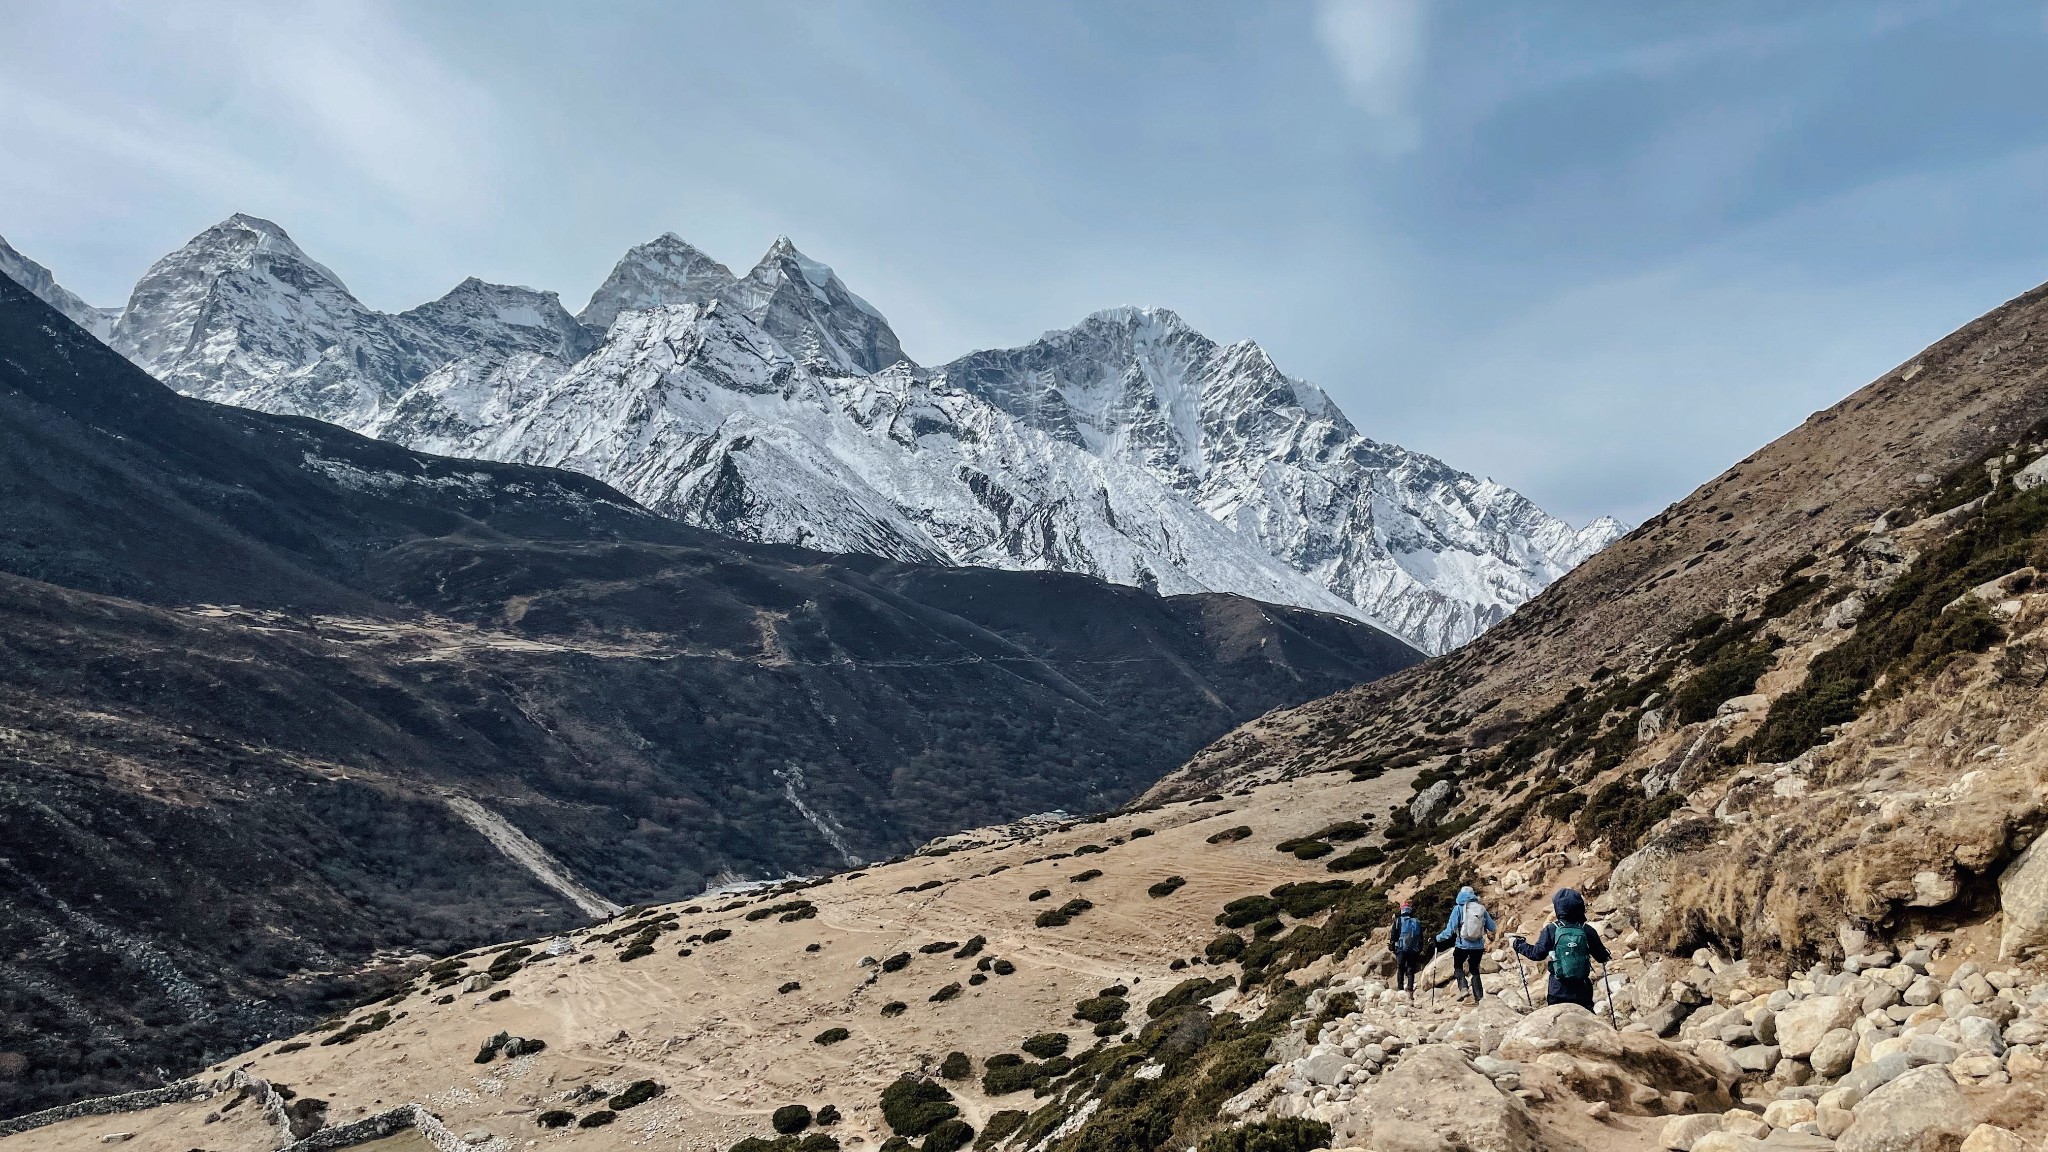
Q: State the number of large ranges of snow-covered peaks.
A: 1